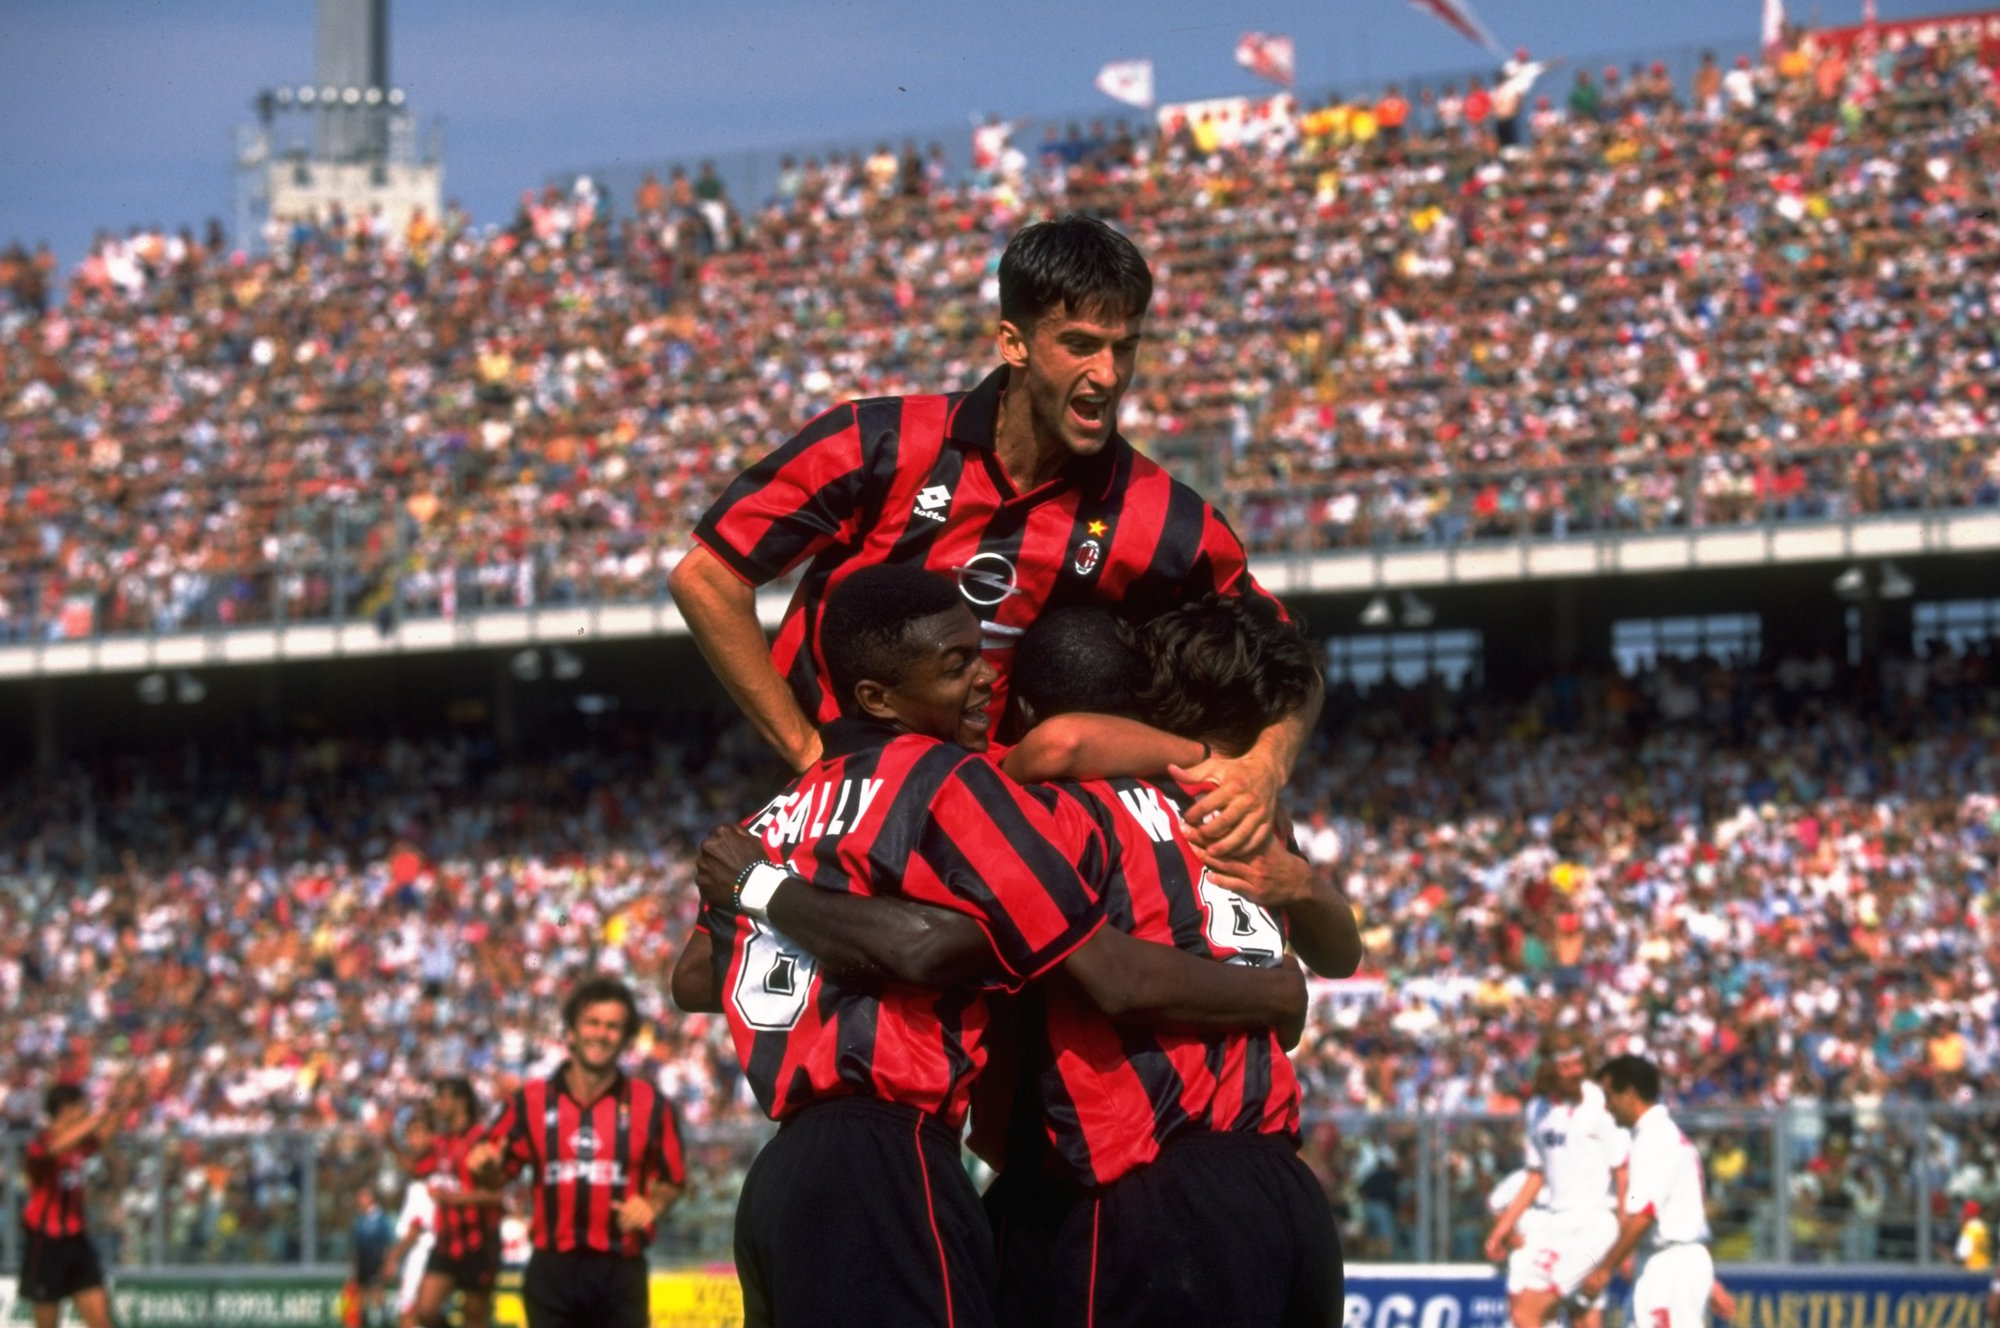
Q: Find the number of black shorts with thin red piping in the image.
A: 2